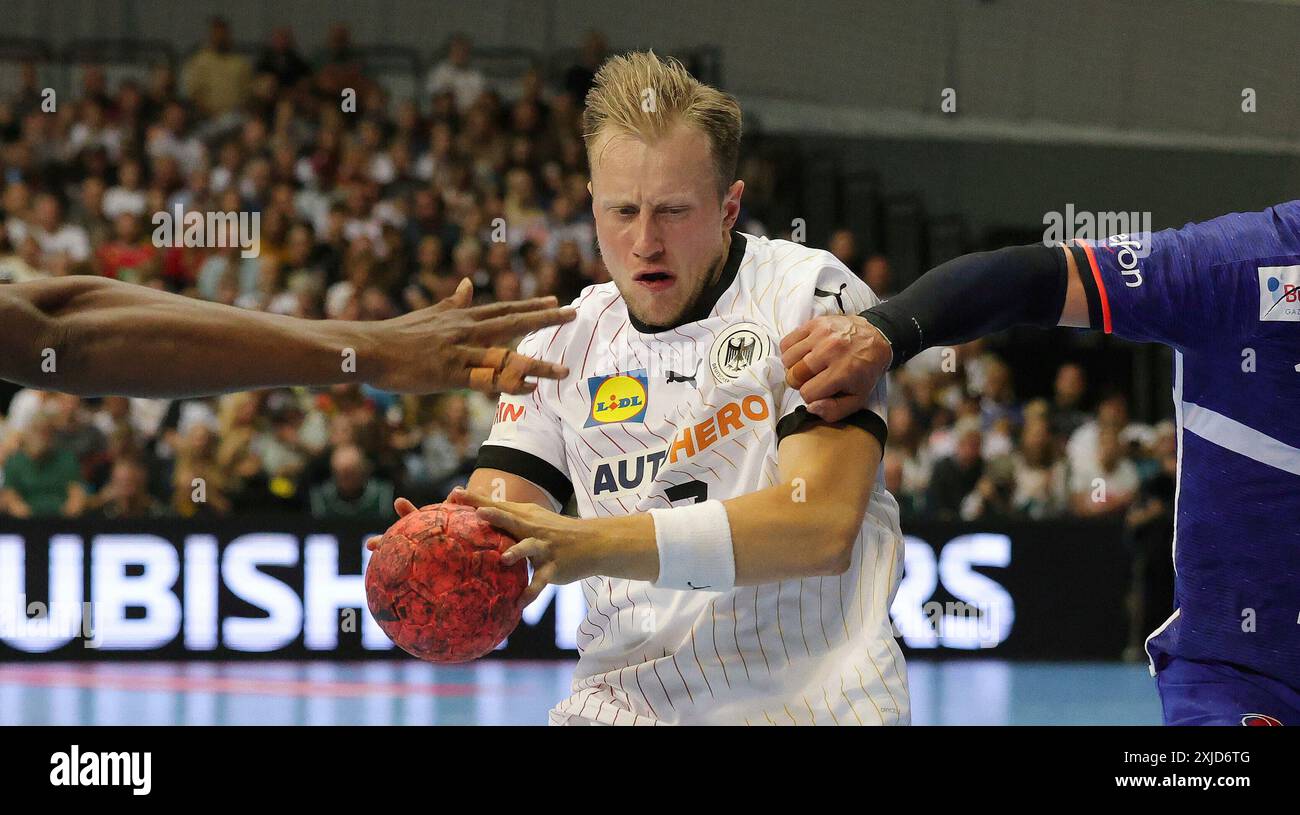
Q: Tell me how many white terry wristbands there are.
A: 1